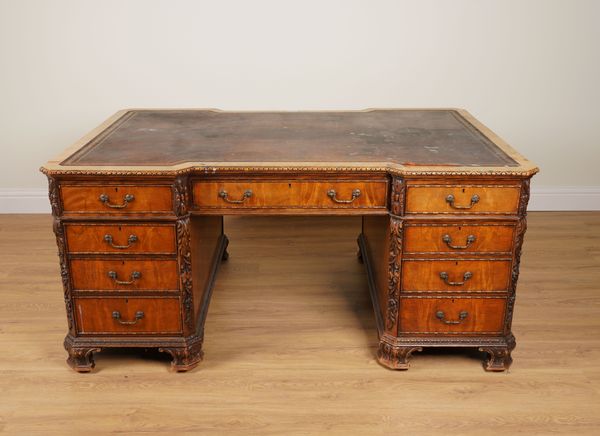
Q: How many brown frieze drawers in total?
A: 3